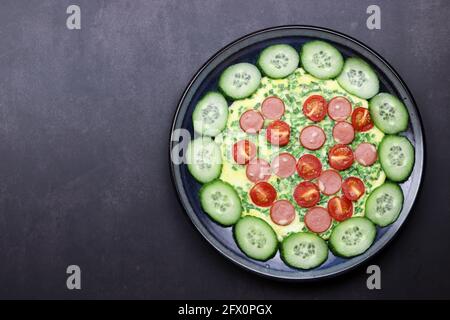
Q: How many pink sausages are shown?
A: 11